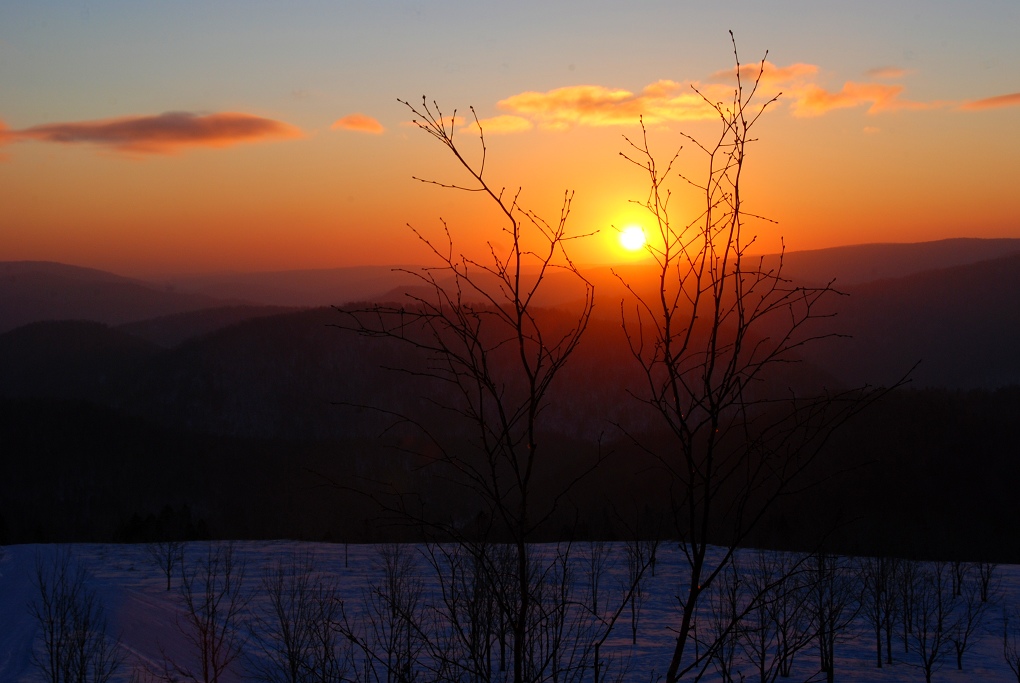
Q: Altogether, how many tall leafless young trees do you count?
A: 2